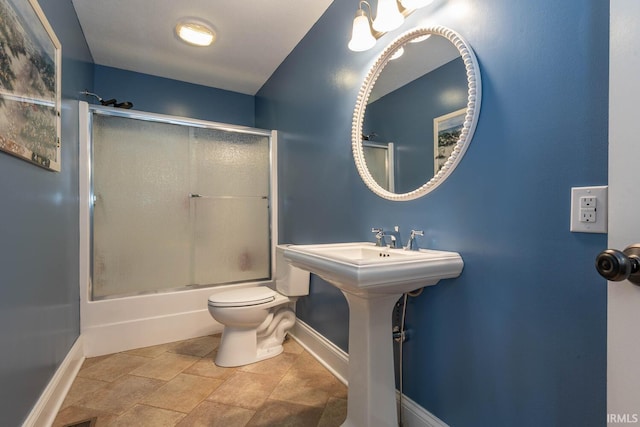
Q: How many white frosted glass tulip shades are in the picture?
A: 3